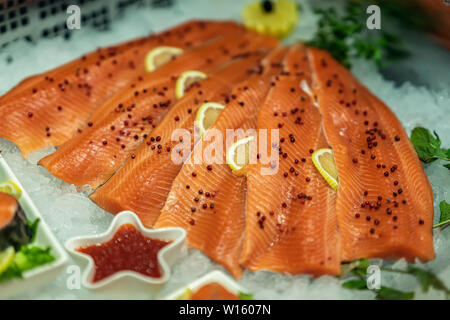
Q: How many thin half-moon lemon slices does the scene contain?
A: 5